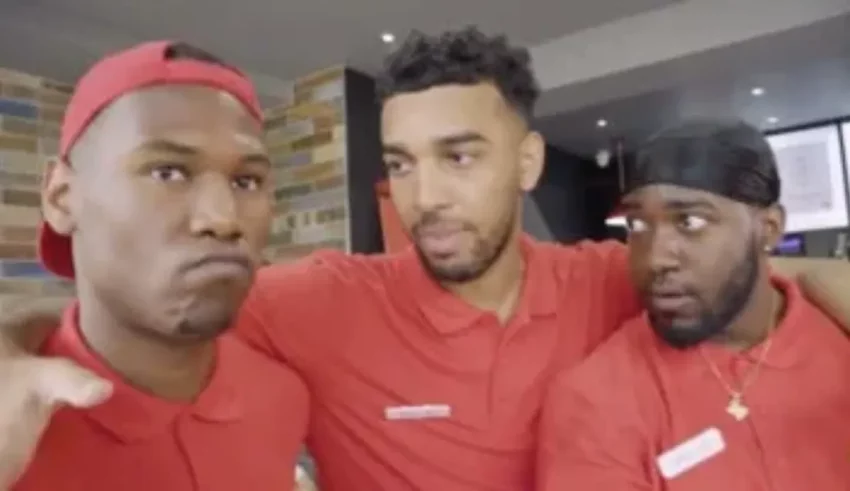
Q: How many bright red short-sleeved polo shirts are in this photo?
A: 3